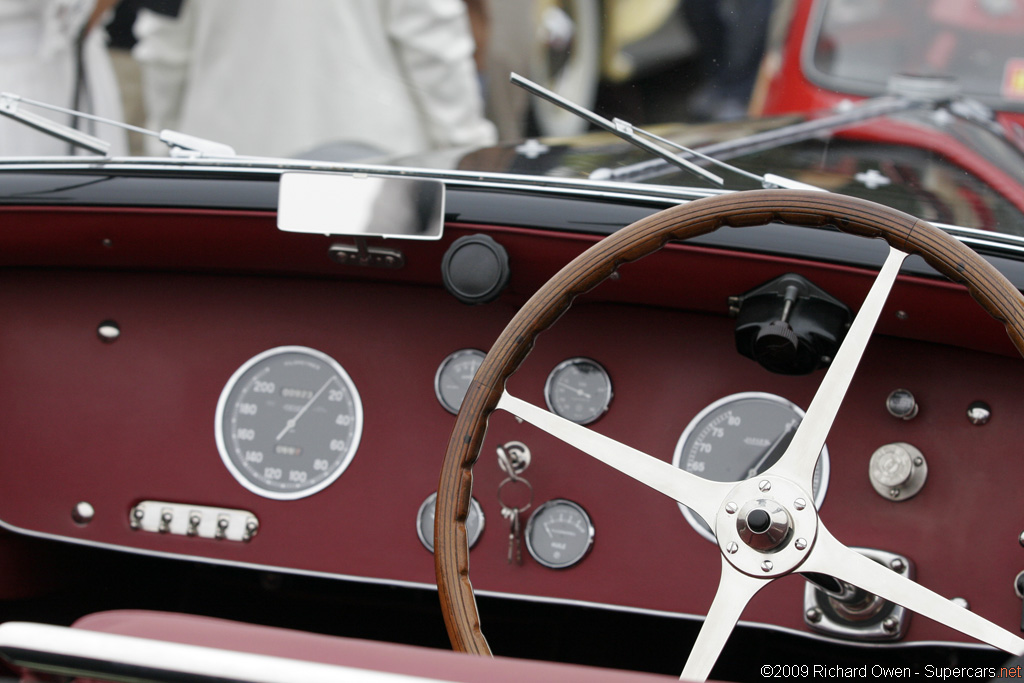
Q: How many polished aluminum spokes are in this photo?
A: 4